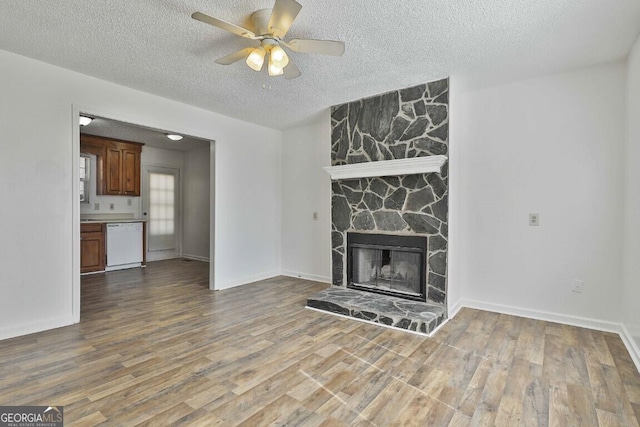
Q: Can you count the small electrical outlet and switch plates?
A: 6